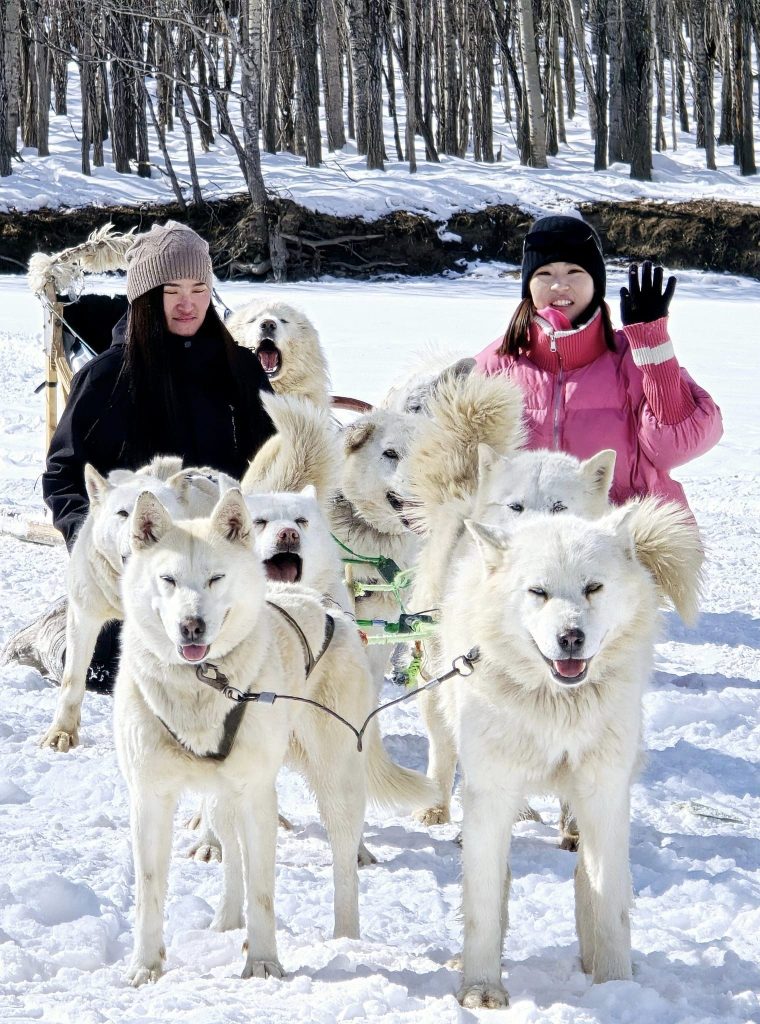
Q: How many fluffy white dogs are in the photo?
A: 8